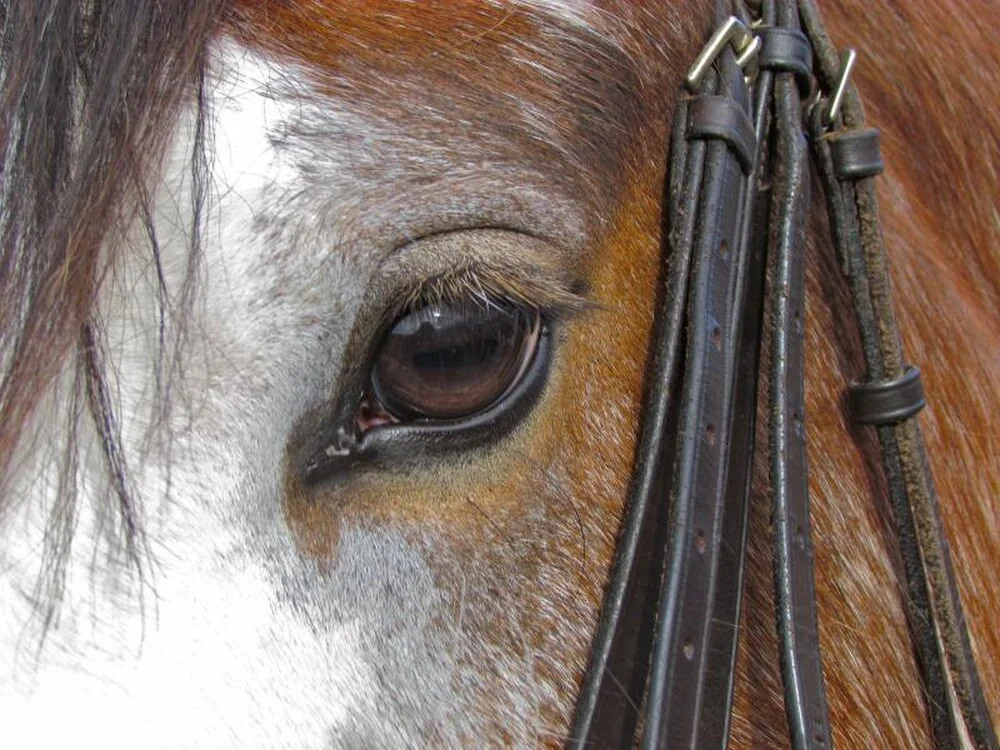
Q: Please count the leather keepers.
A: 4